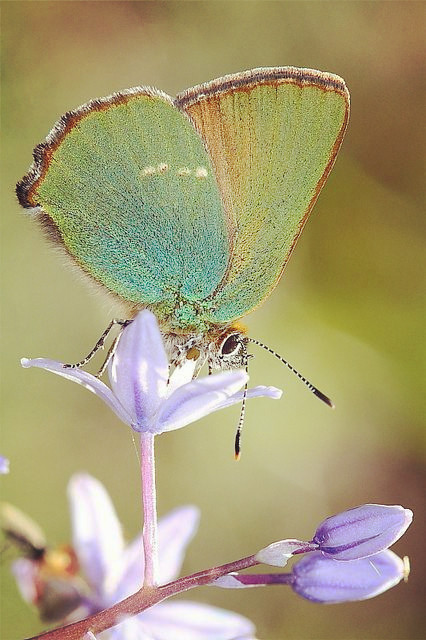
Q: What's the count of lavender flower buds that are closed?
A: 2